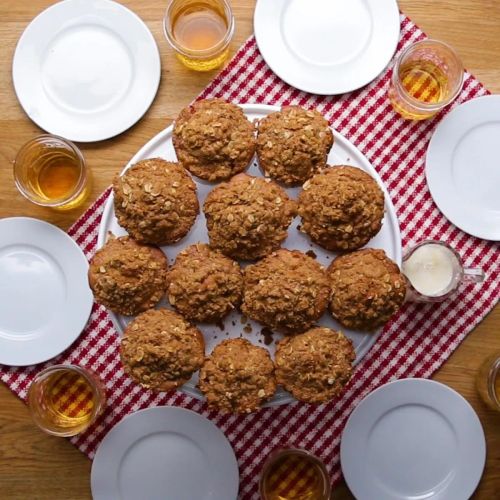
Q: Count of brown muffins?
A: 12